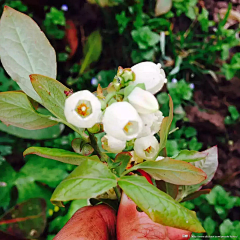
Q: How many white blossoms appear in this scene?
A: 7